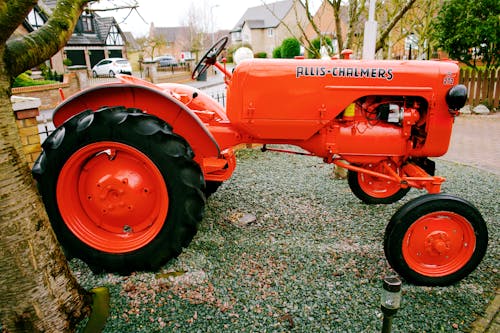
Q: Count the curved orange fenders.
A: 2